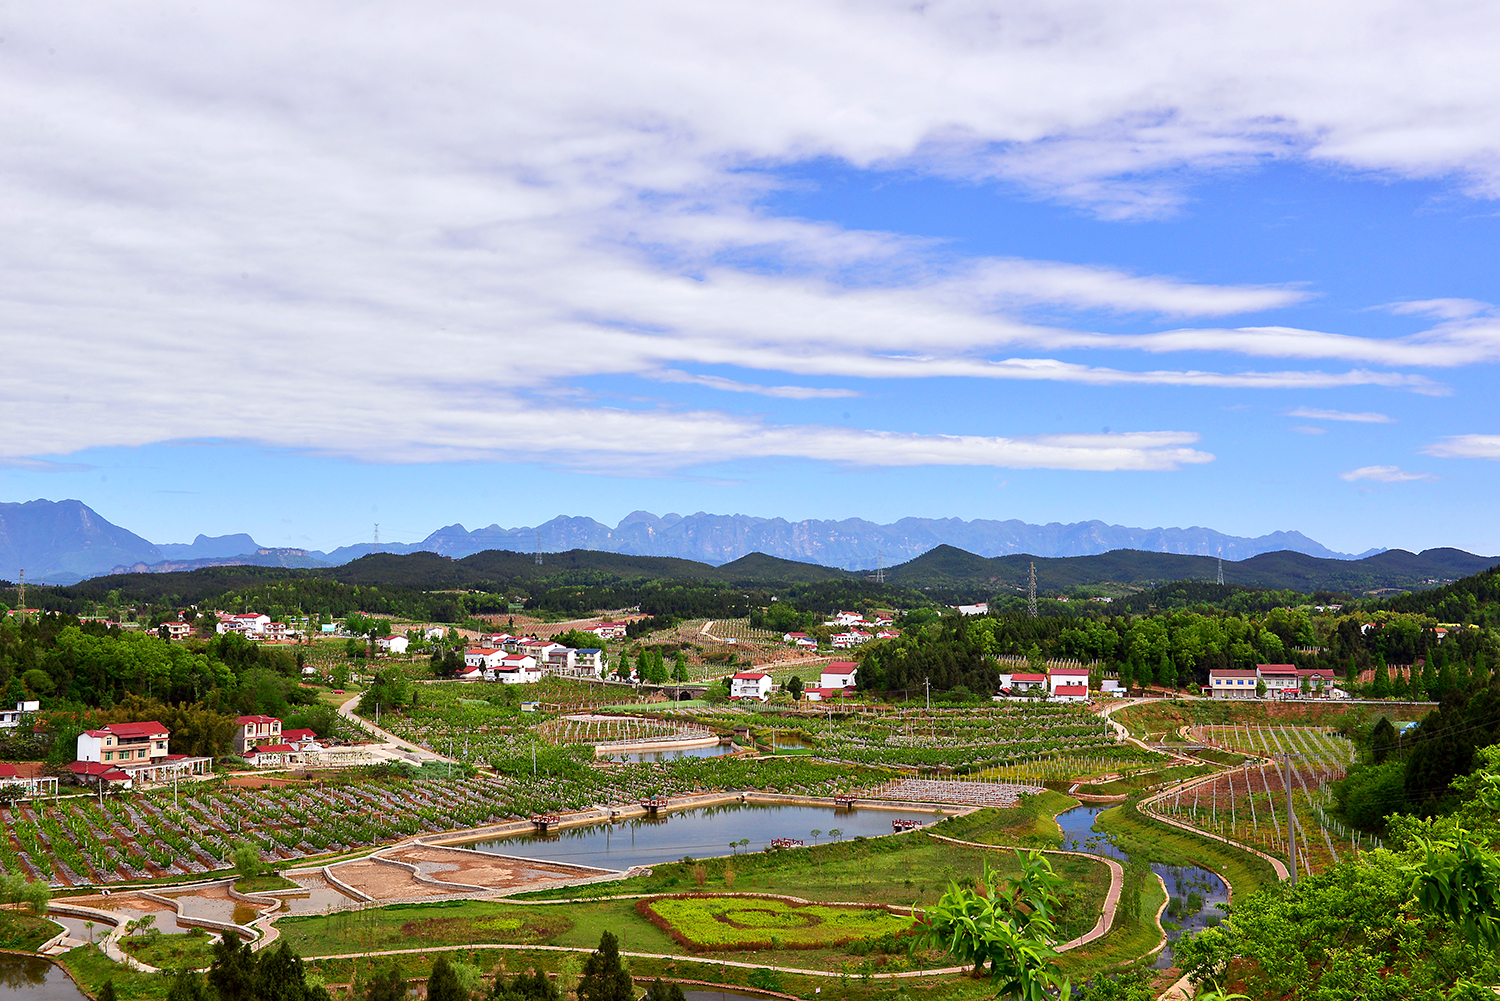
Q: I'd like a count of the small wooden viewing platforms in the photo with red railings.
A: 5